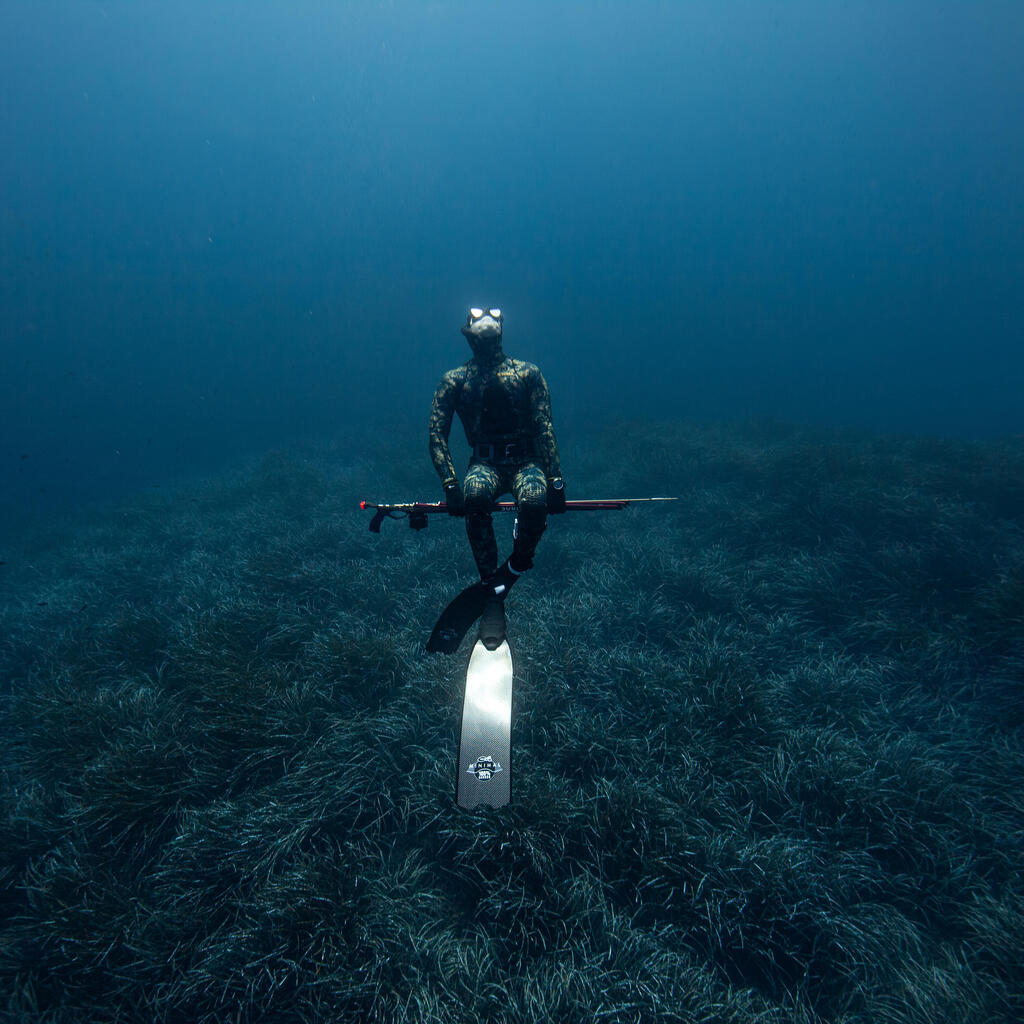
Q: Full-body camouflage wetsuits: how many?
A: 1